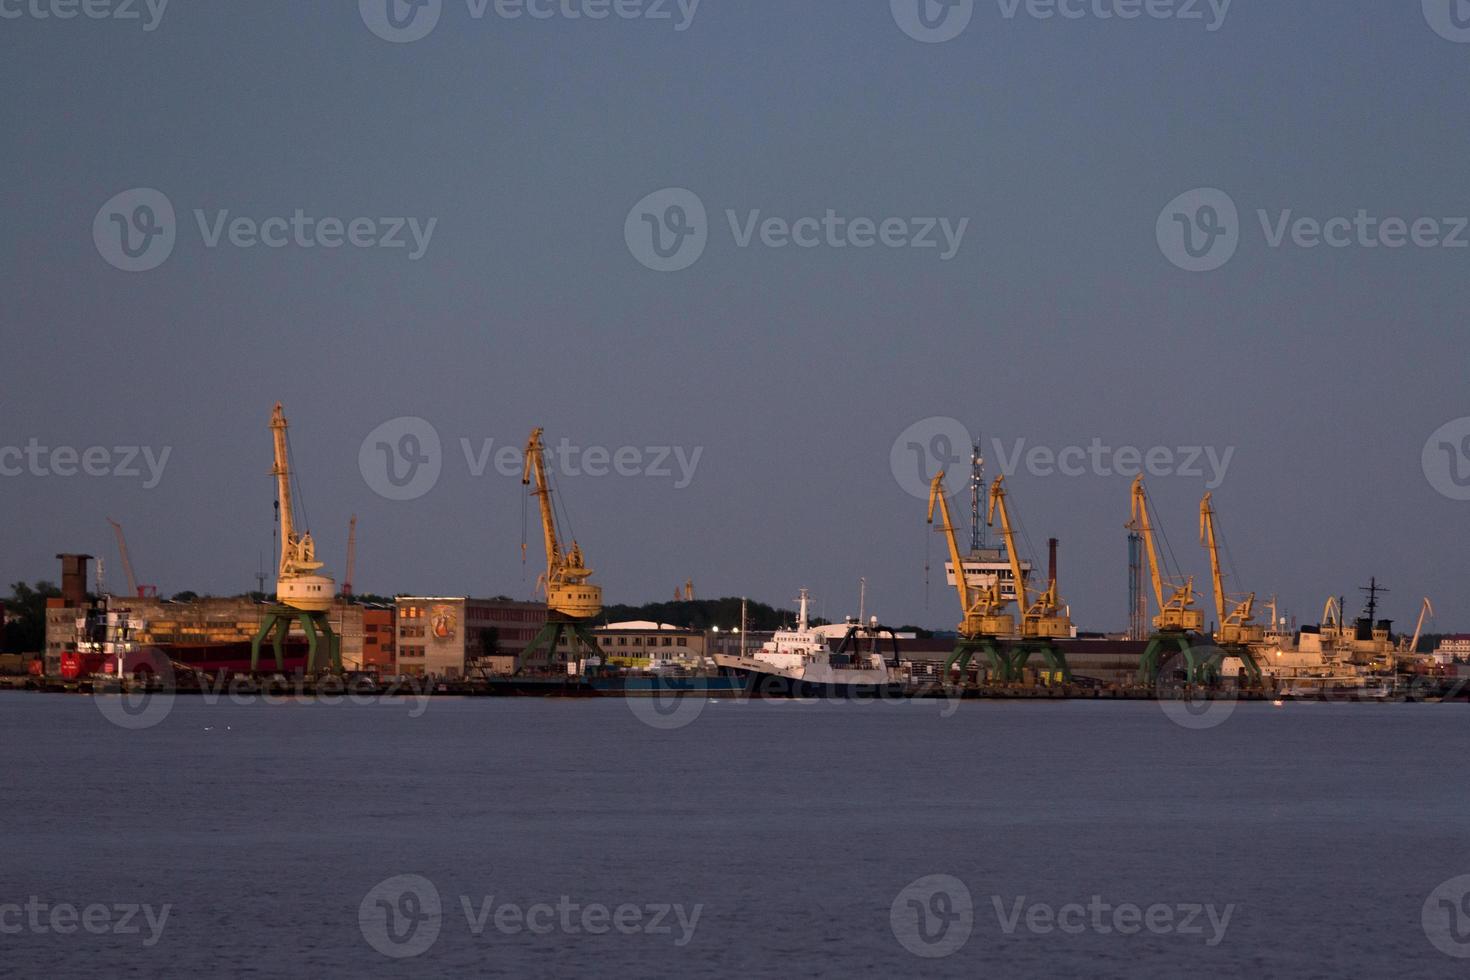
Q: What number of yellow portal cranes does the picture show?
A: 6